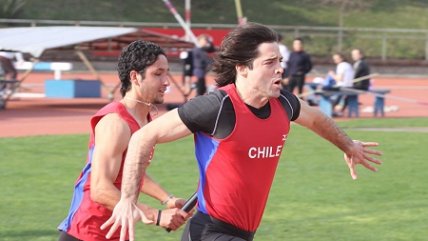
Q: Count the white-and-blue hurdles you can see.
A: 1